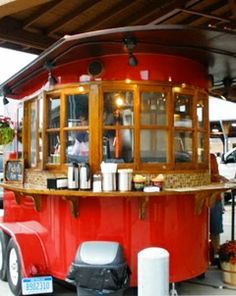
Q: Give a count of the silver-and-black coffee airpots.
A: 2